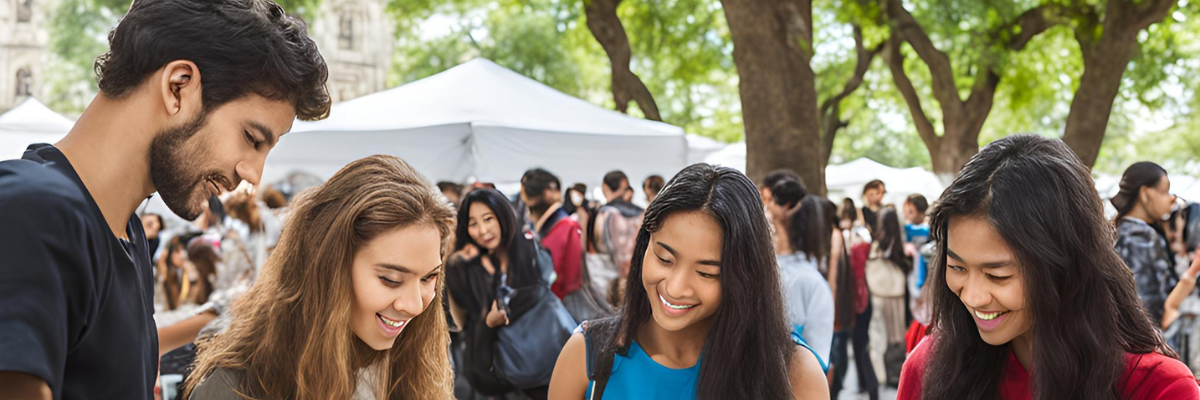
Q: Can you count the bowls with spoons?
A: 0